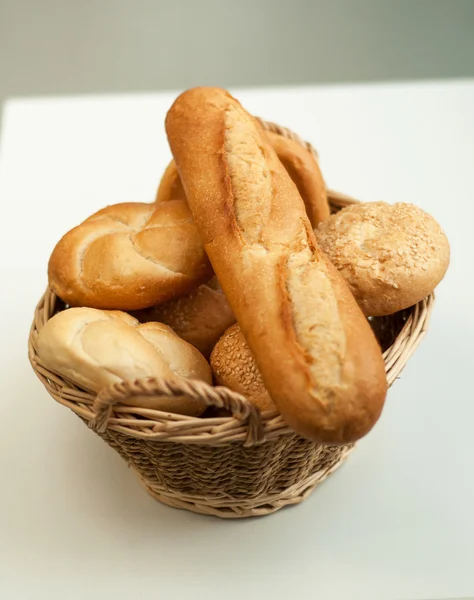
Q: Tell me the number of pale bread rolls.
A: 1